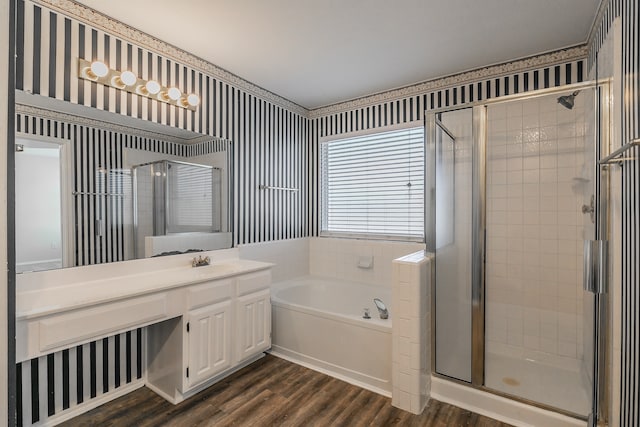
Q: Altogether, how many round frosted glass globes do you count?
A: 5